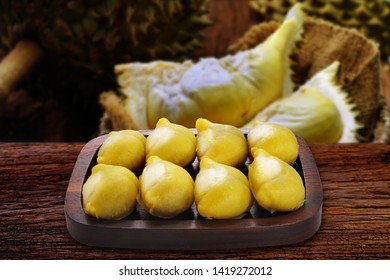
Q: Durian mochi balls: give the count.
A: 8